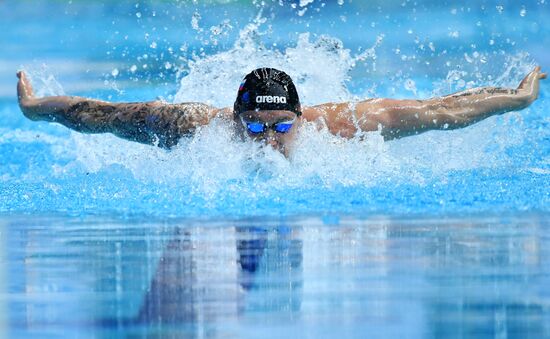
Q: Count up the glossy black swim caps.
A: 1